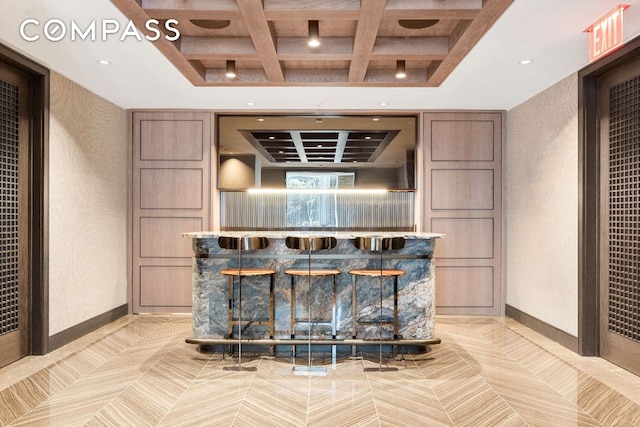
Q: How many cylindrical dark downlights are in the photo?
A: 3